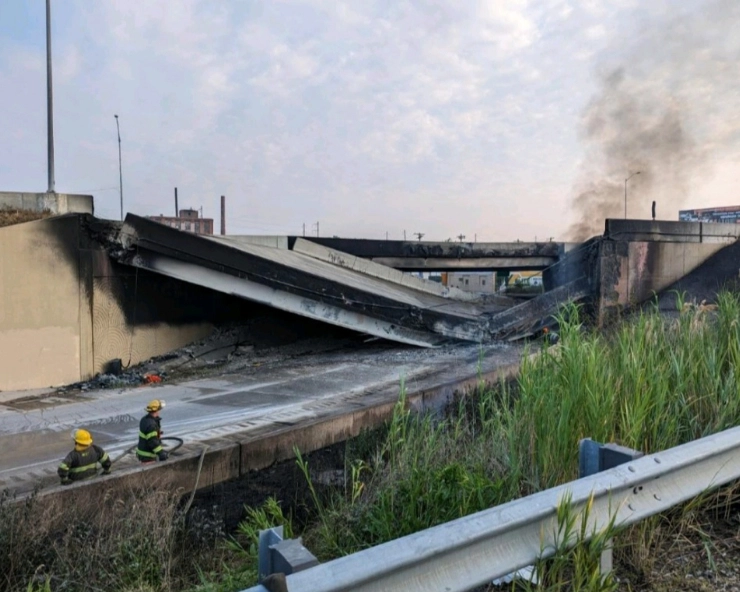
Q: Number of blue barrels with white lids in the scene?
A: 0